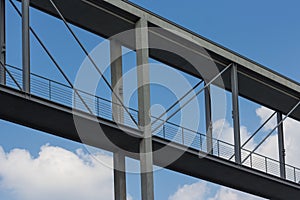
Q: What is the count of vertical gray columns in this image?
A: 7